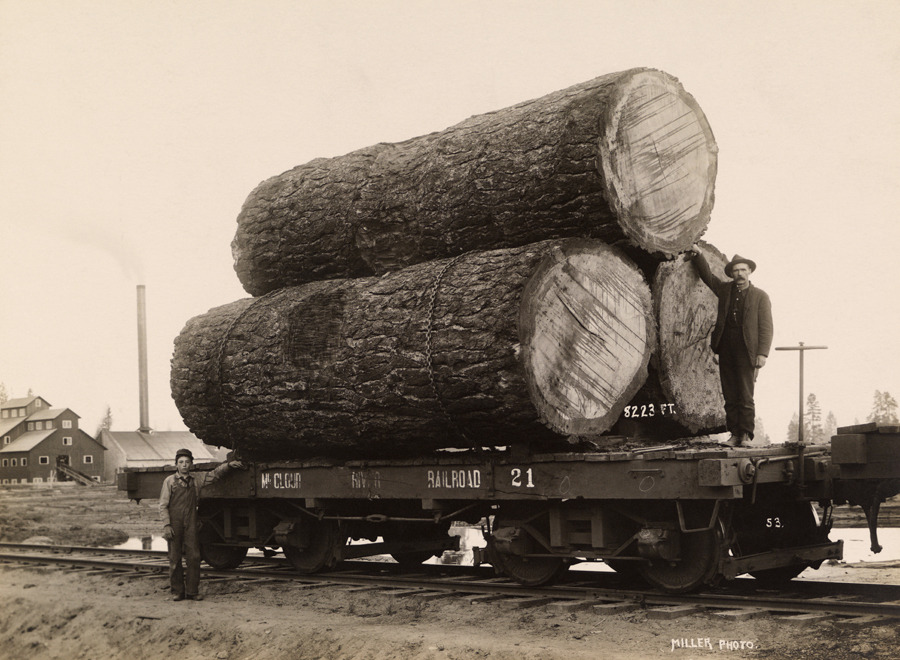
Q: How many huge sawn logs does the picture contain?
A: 3